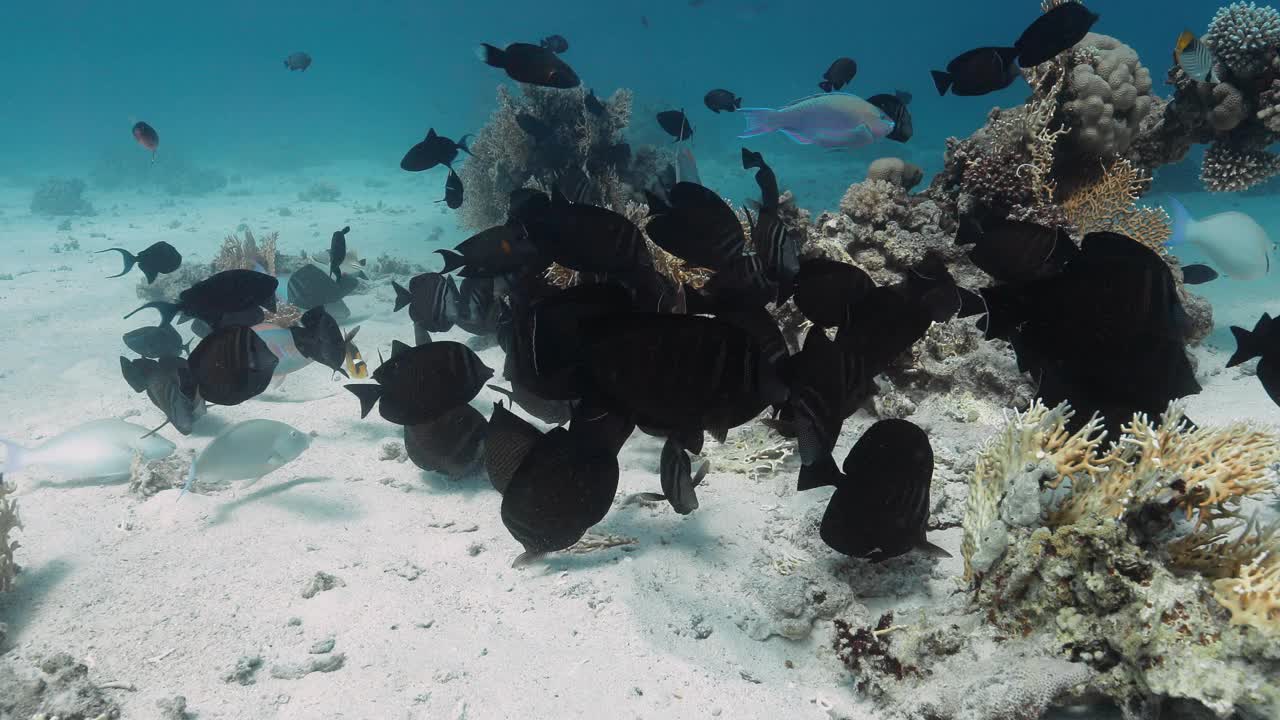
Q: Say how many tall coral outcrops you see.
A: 2